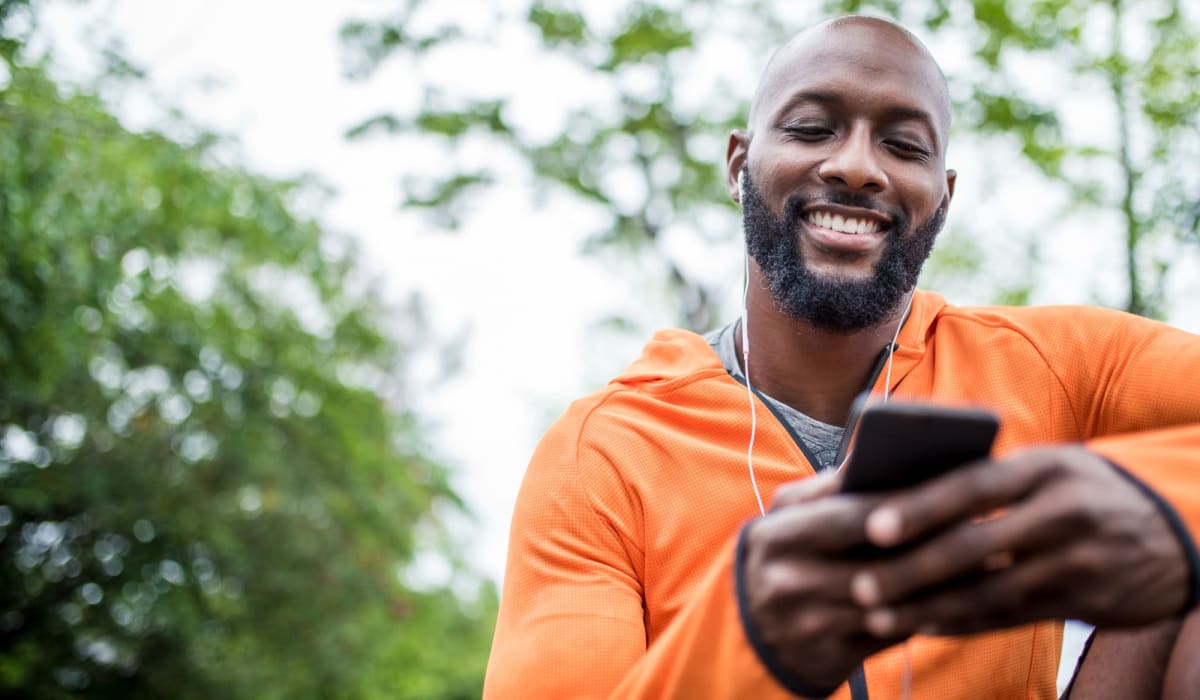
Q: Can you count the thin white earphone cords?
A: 2